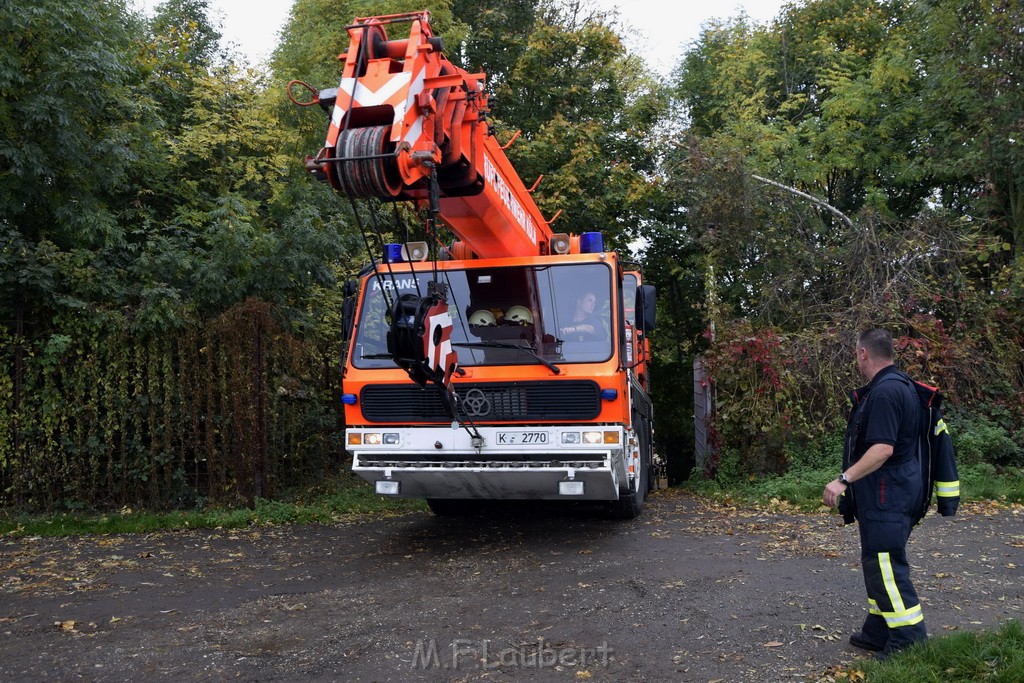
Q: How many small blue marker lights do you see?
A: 2